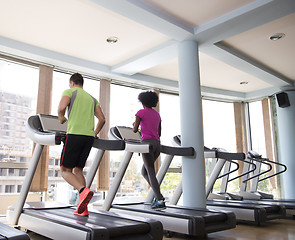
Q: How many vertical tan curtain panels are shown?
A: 5